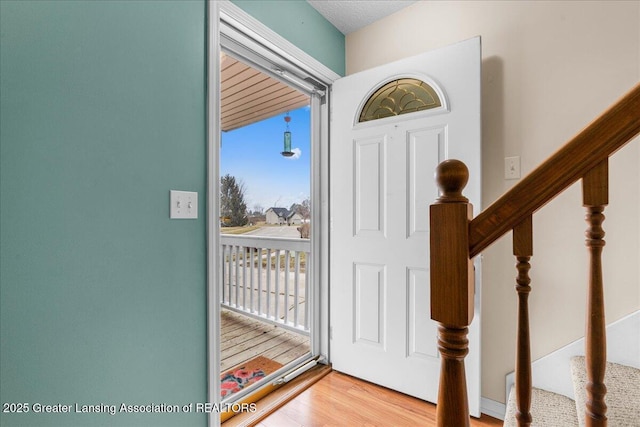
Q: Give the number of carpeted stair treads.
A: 2